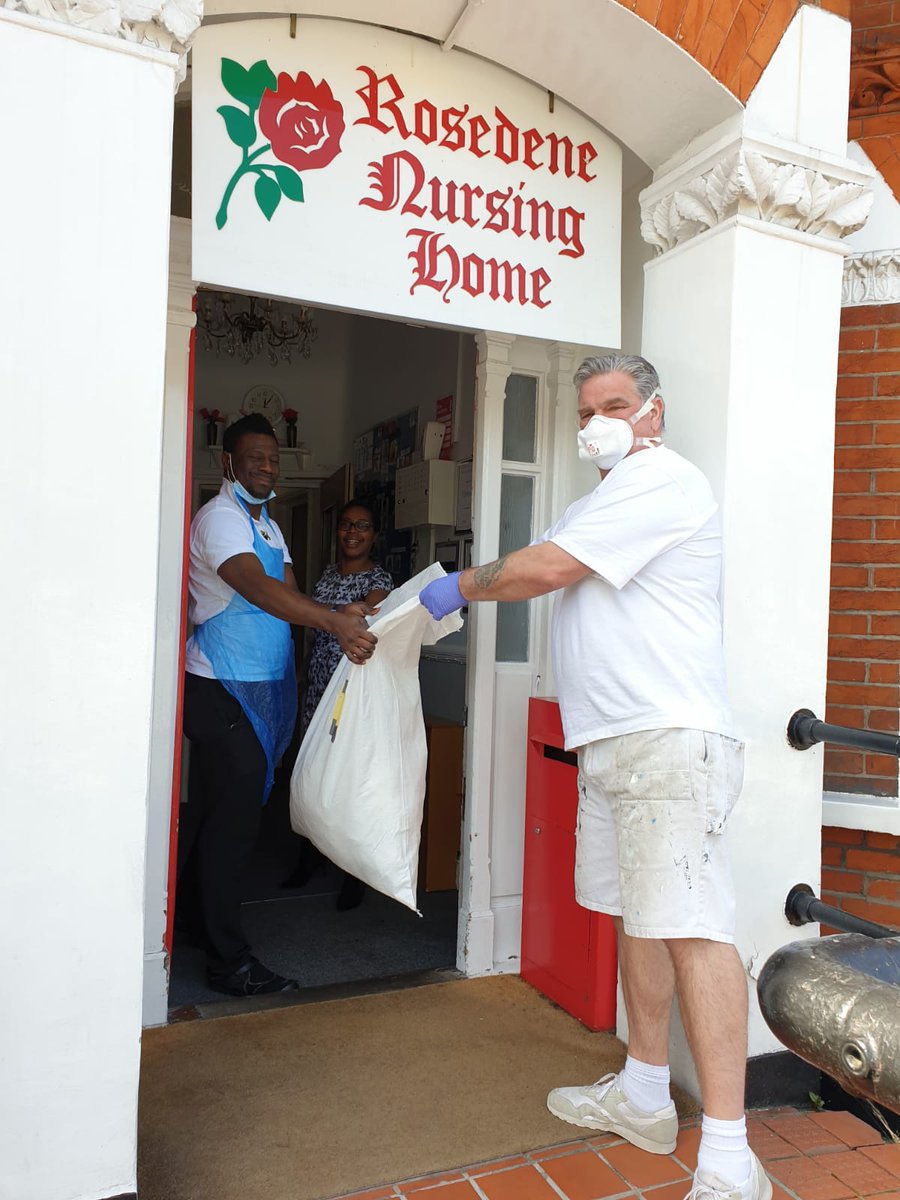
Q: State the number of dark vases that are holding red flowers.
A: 2